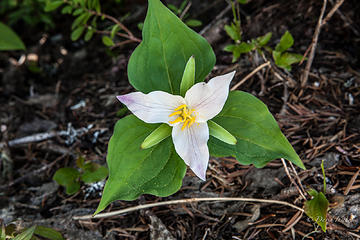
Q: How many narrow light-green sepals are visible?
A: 3